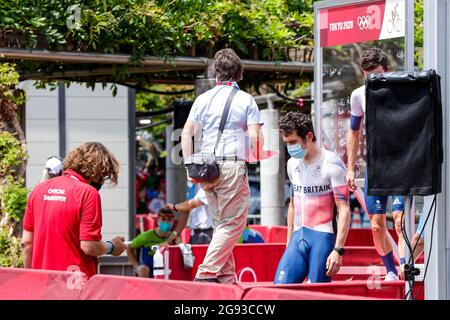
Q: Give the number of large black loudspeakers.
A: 1